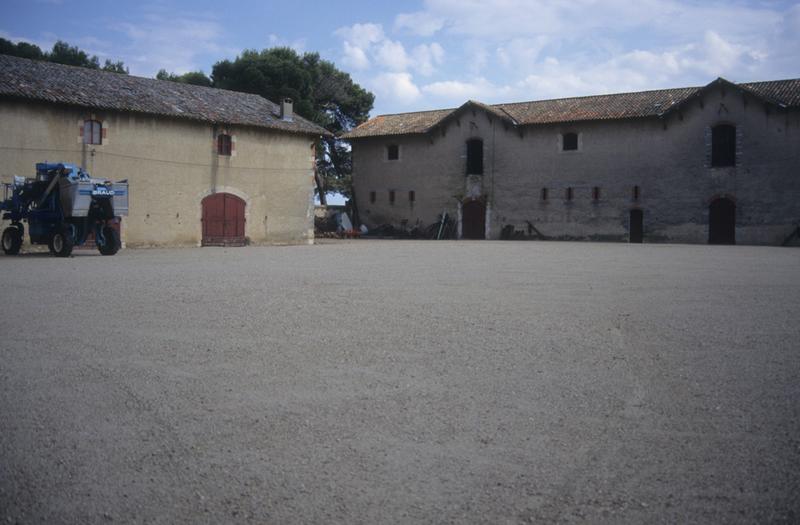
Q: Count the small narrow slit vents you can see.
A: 7